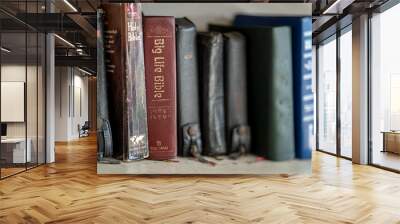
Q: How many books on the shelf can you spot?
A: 8